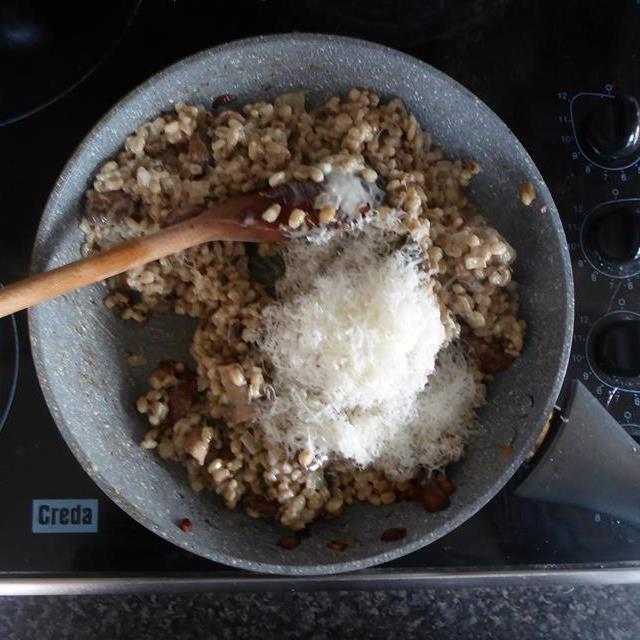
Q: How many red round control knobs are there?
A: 0